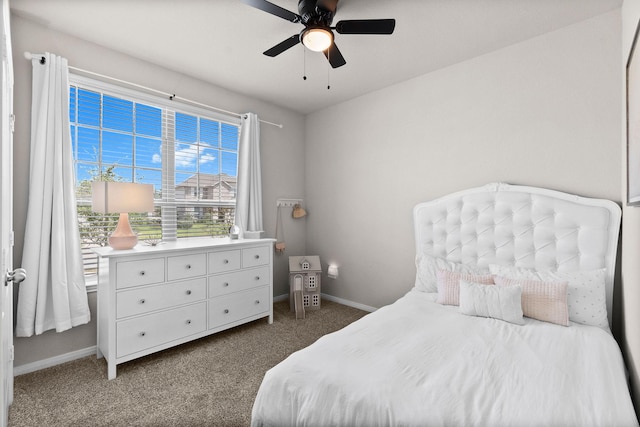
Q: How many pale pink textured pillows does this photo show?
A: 2